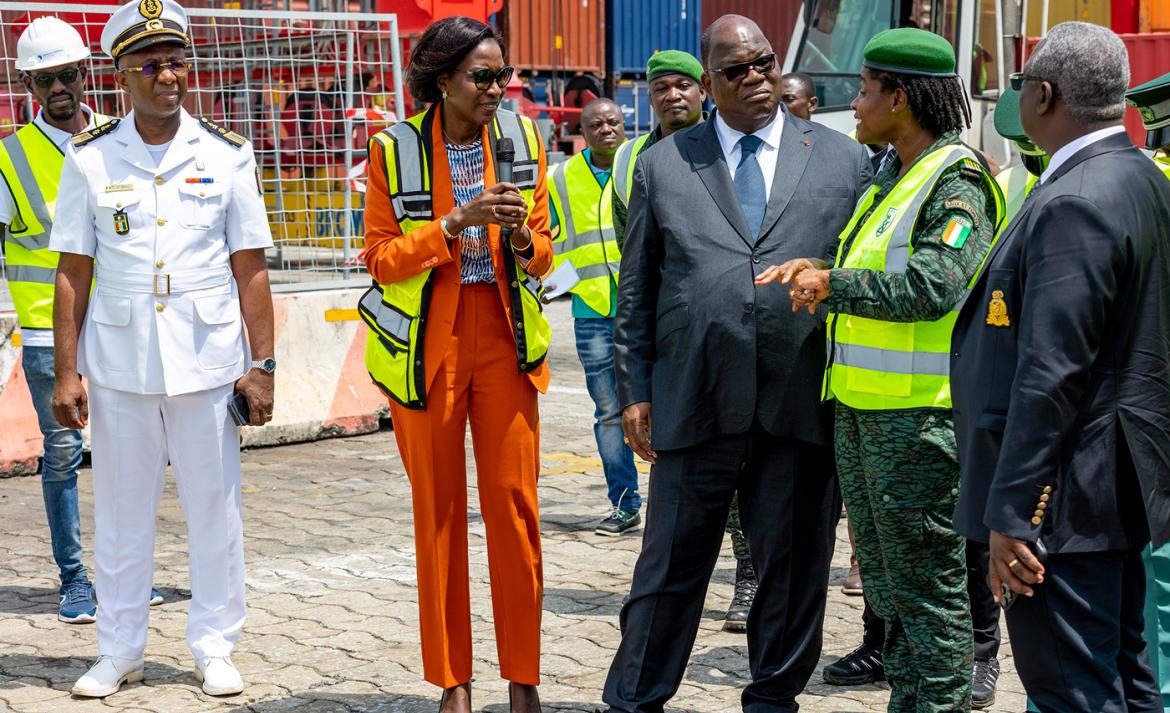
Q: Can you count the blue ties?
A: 1